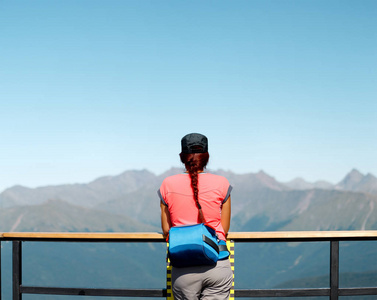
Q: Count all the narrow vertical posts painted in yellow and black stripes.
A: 2